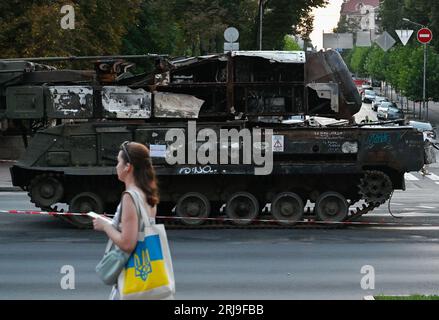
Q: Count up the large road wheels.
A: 5